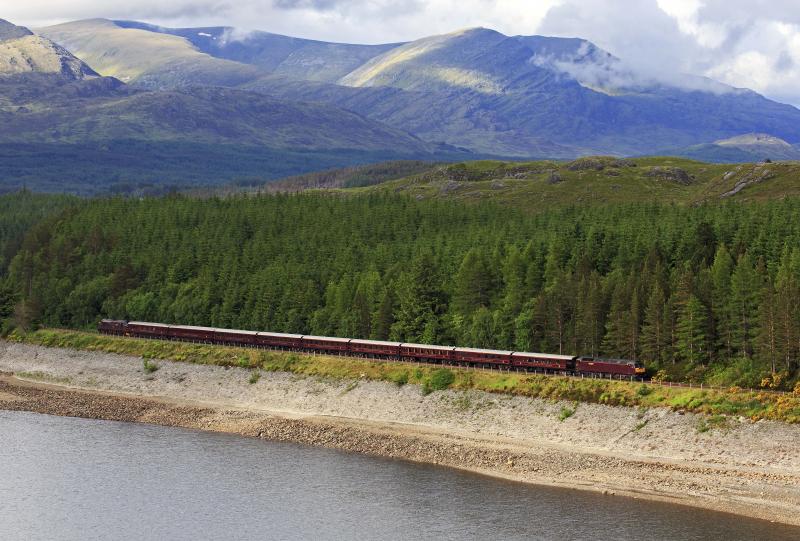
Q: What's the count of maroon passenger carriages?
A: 9